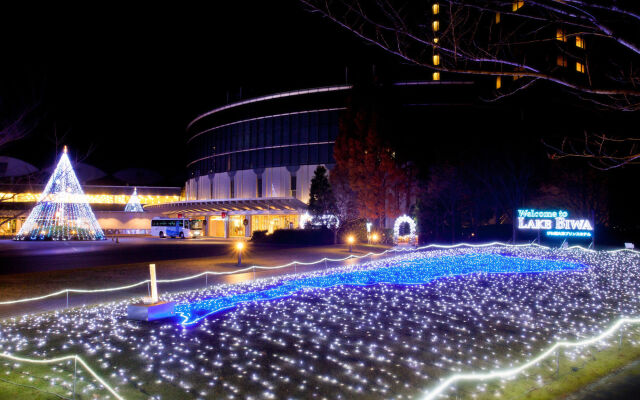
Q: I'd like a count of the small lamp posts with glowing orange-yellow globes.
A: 3